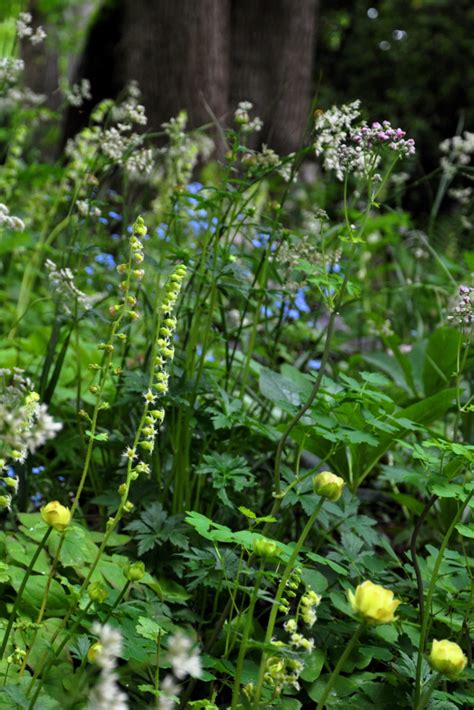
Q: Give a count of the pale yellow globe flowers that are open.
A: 4